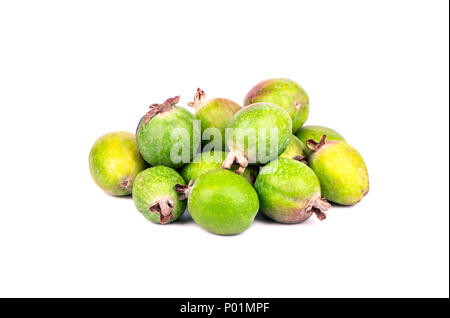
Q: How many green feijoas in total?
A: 12